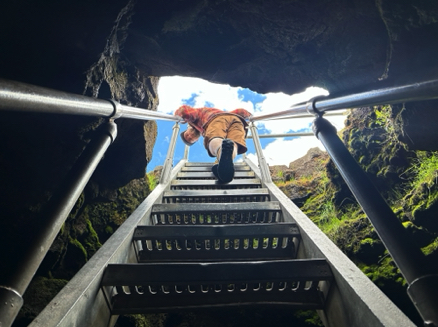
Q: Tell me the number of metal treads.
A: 8